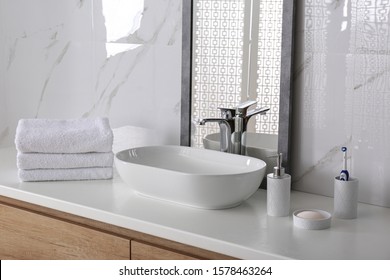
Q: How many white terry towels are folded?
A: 3